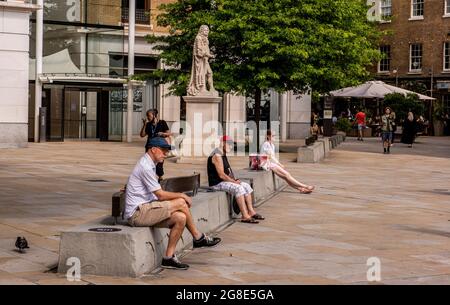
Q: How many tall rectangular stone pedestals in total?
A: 1